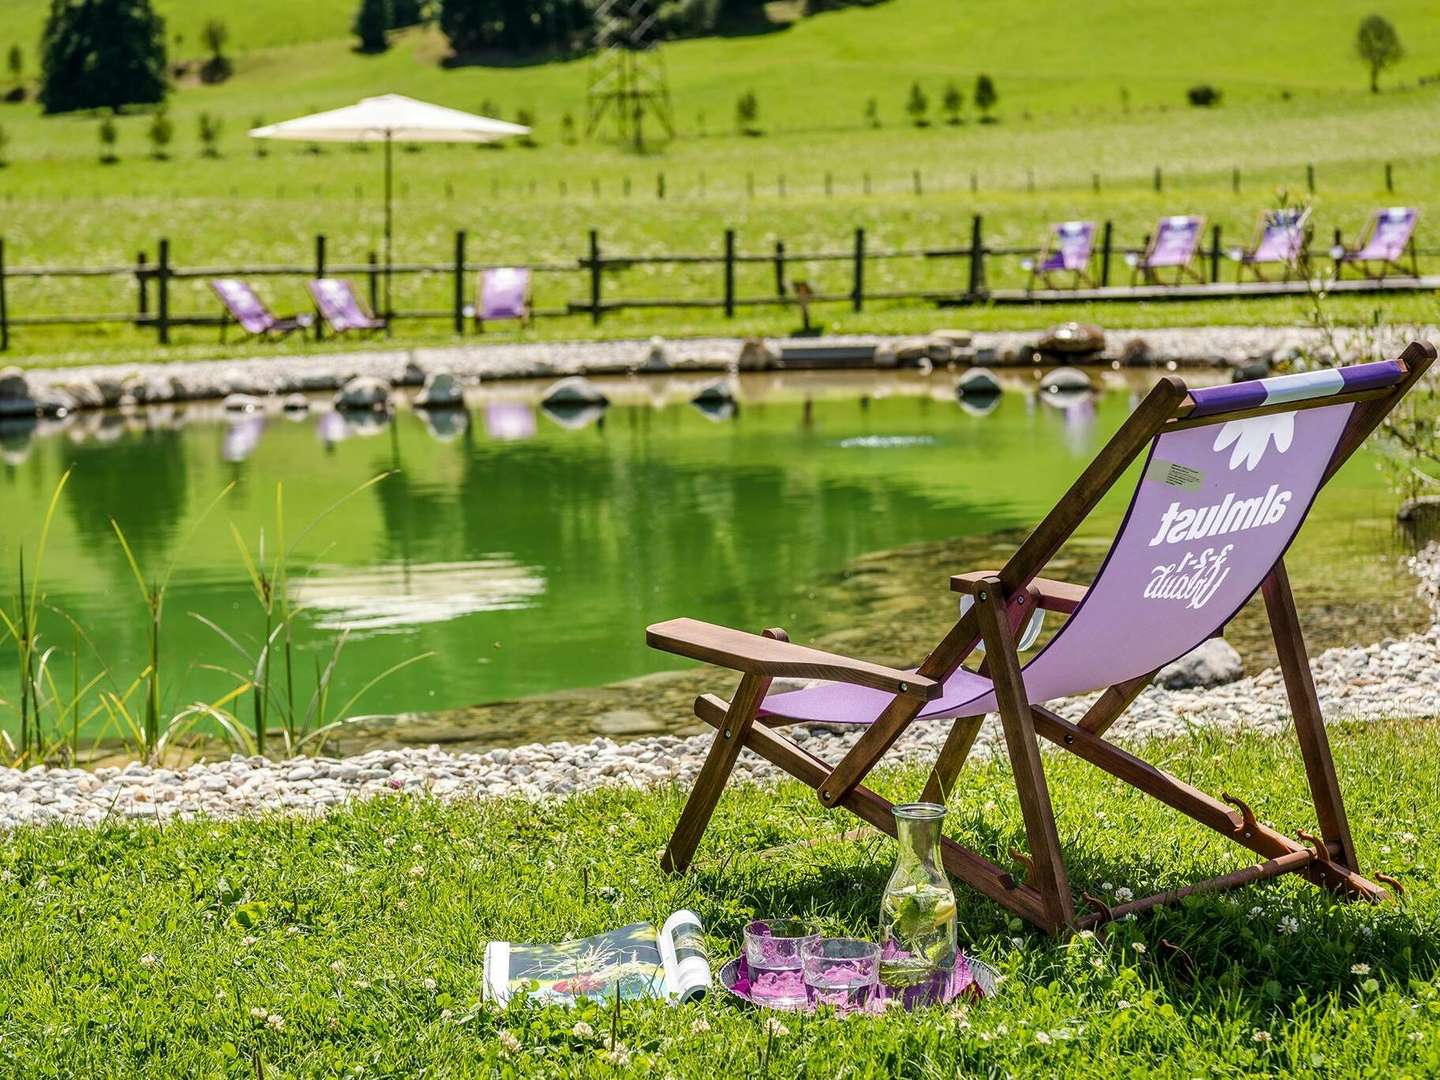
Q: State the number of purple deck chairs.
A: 8